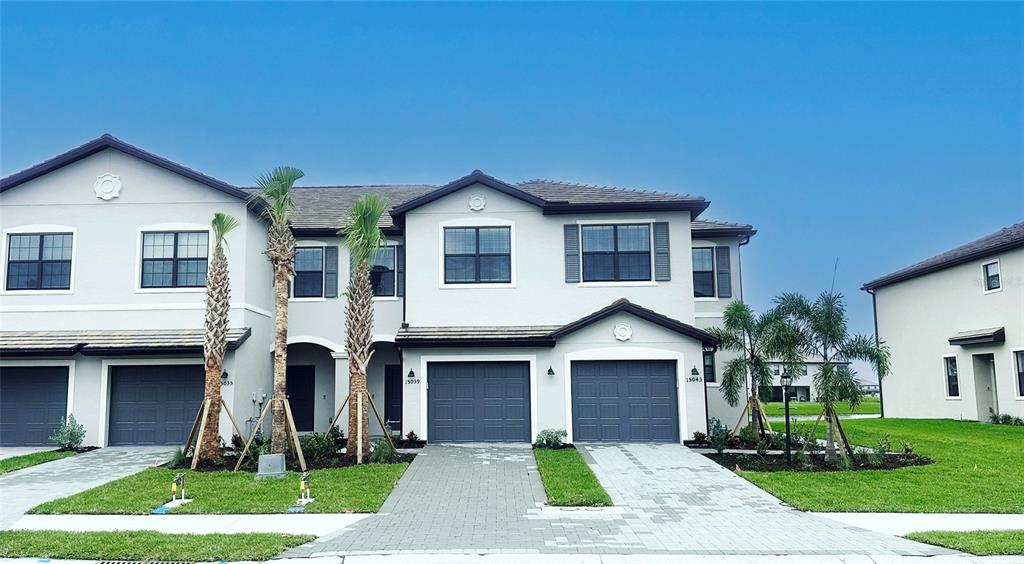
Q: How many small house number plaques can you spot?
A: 3